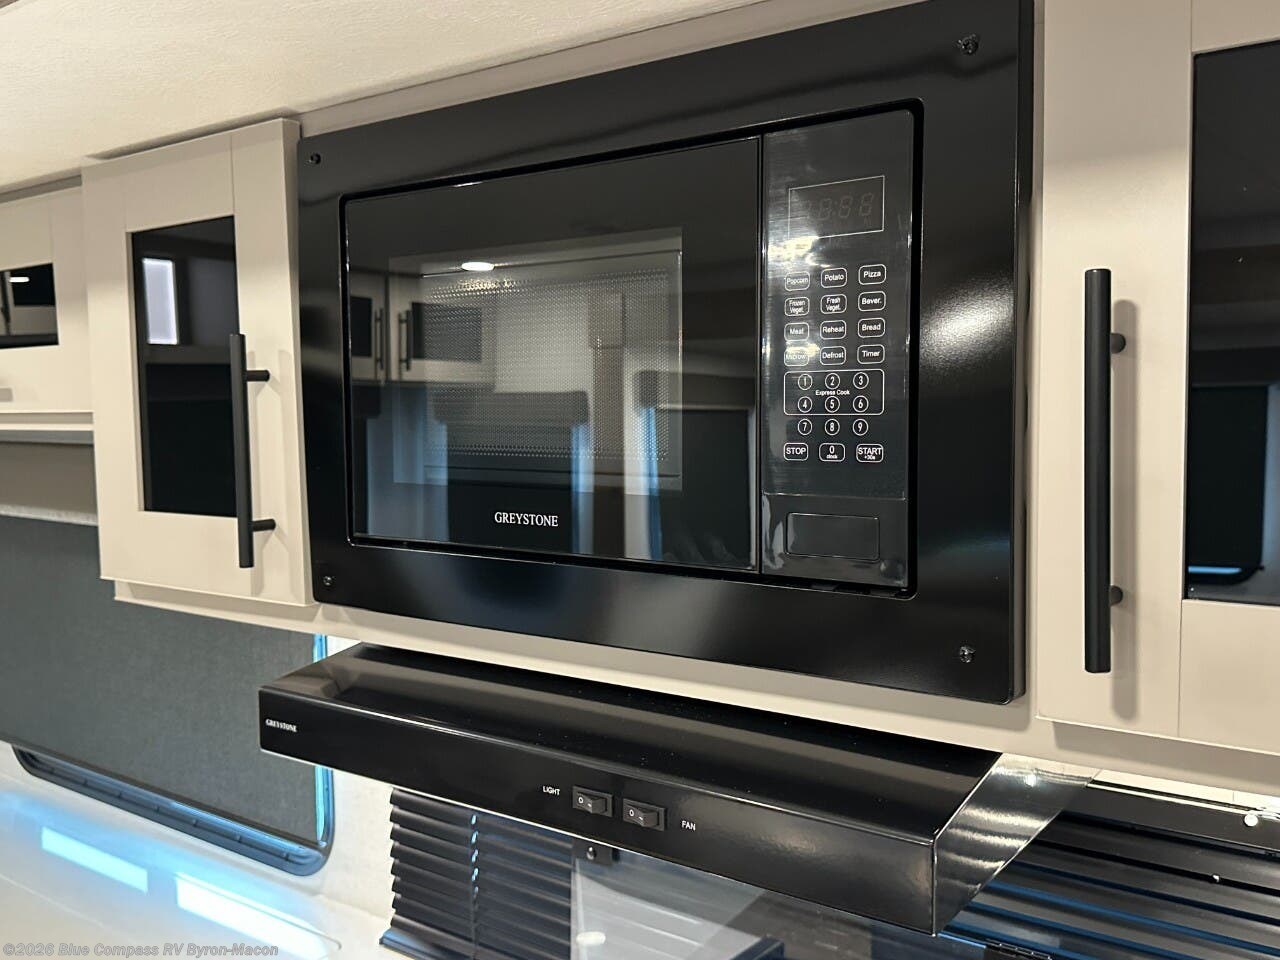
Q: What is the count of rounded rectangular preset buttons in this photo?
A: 12